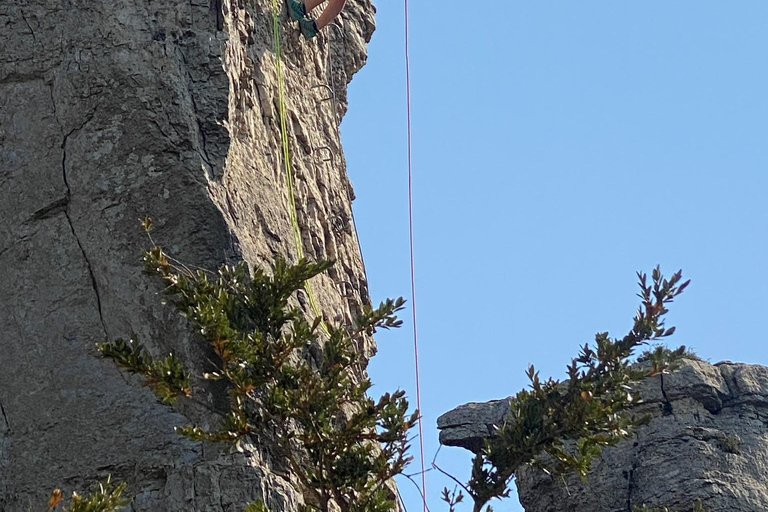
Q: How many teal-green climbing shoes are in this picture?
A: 2